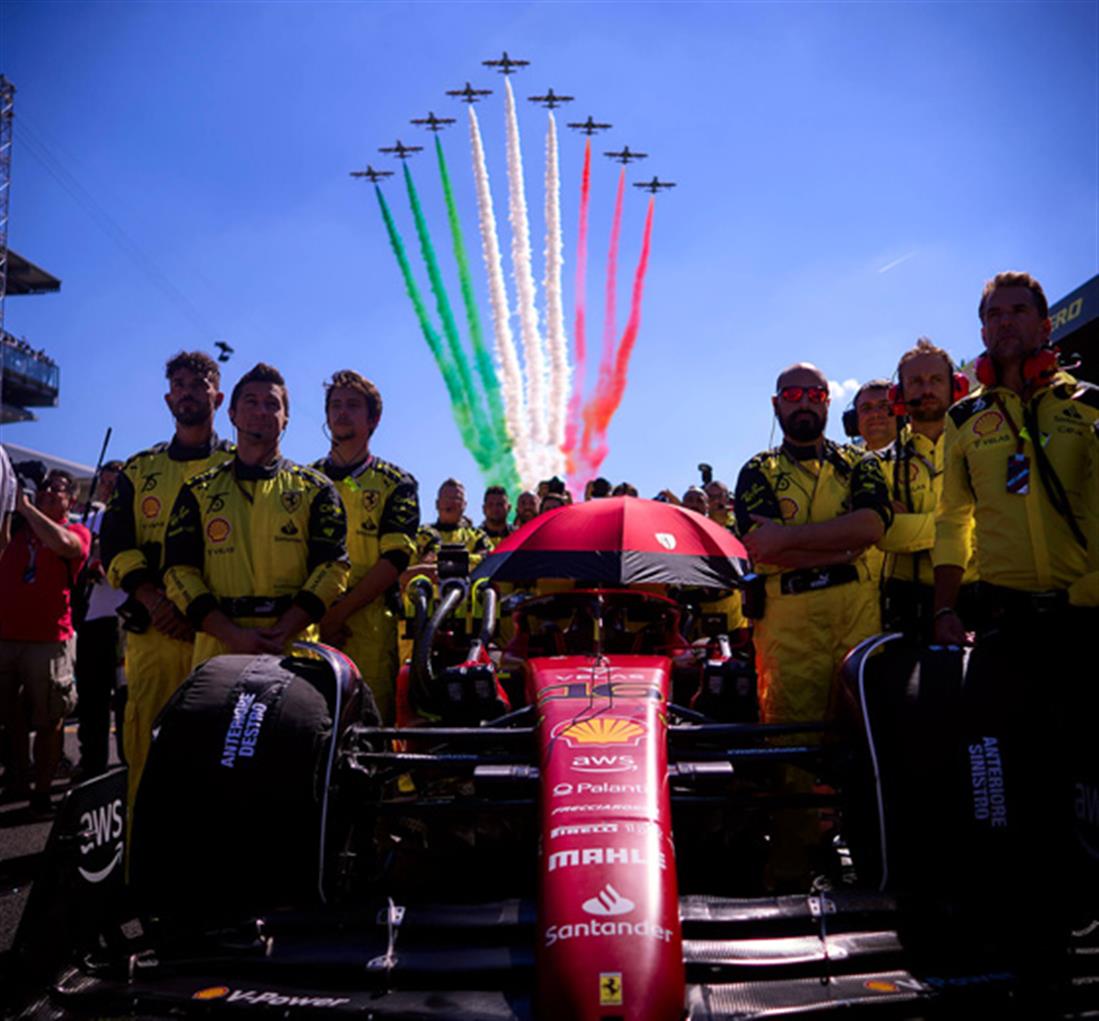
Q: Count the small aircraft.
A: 9